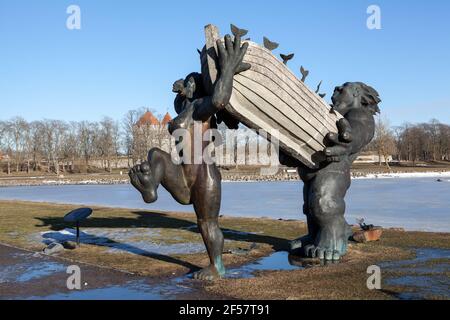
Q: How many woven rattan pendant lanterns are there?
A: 0